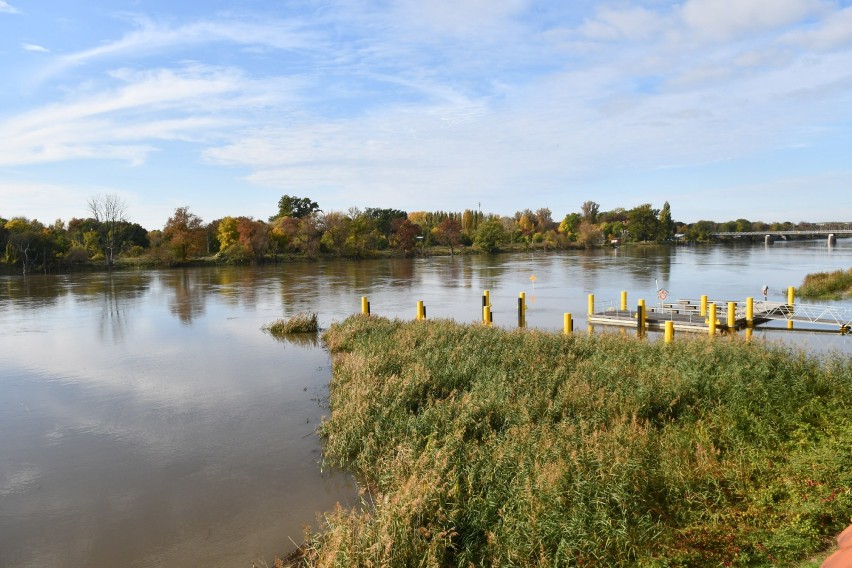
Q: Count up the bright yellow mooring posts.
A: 15